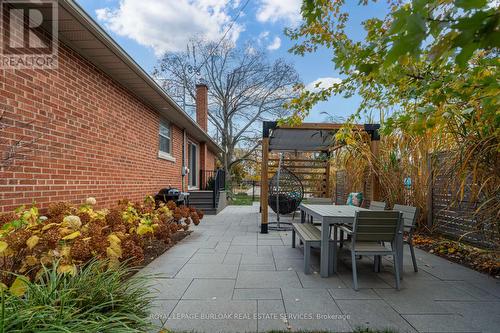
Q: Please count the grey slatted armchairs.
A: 4